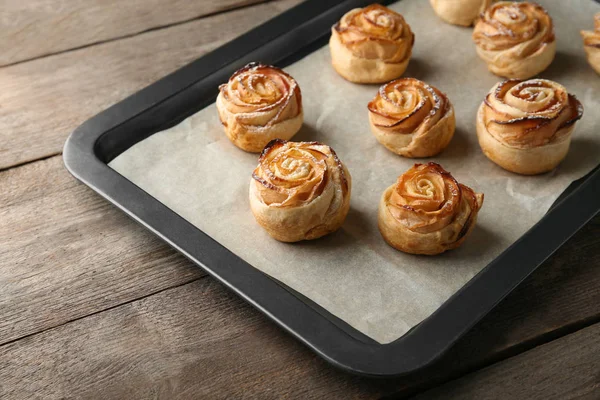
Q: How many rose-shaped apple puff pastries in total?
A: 9